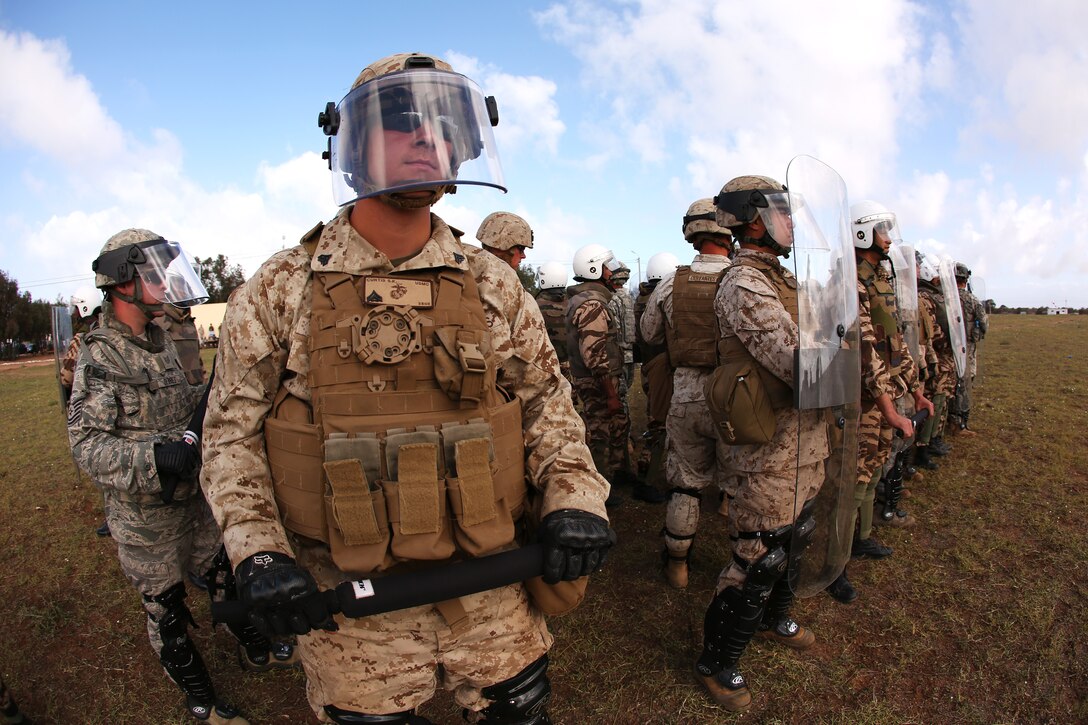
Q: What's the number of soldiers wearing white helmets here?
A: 6